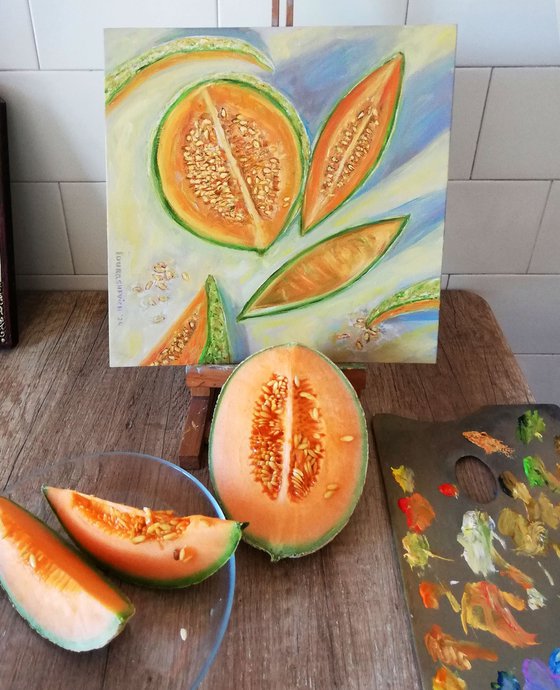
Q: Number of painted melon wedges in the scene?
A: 5